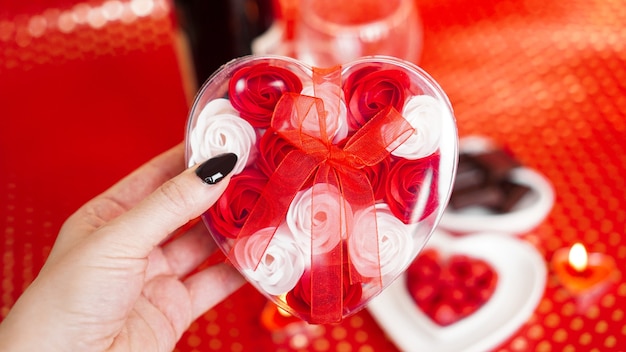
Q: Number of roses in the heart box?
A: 13